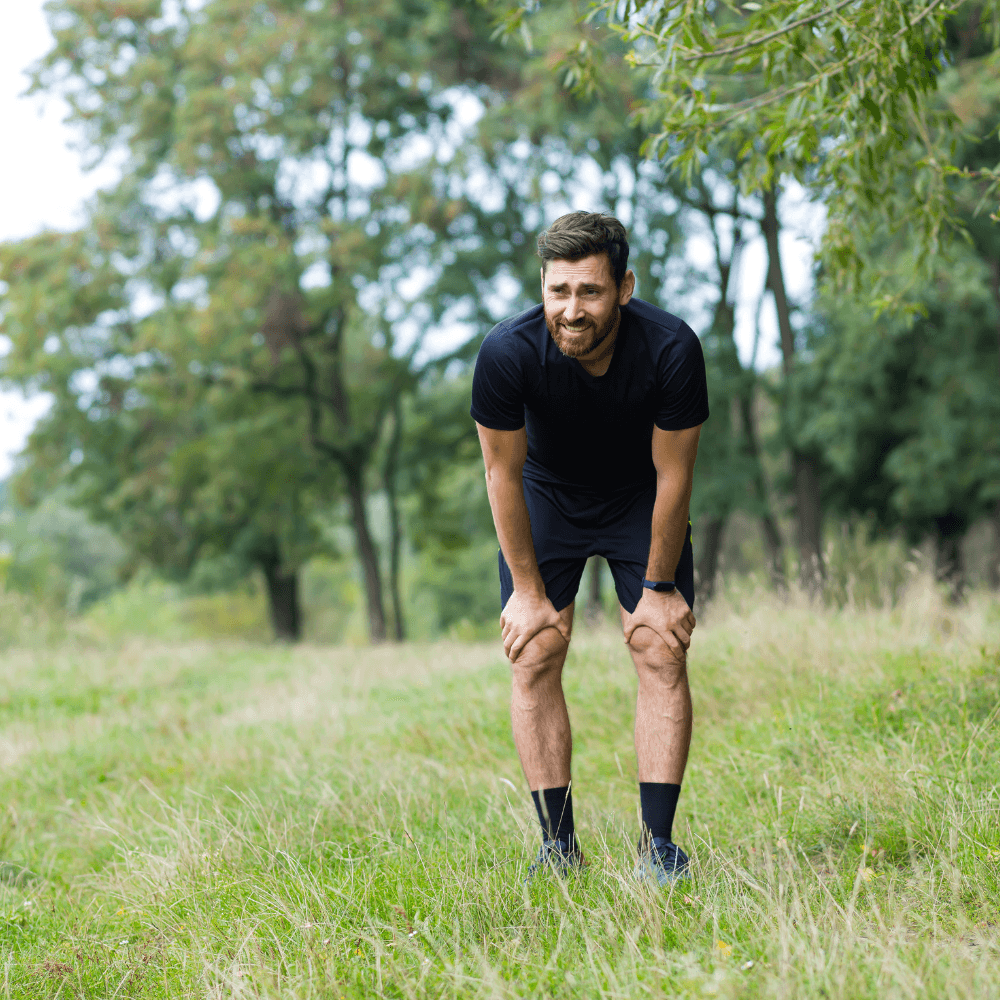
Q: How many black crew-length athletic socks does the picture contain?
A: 2